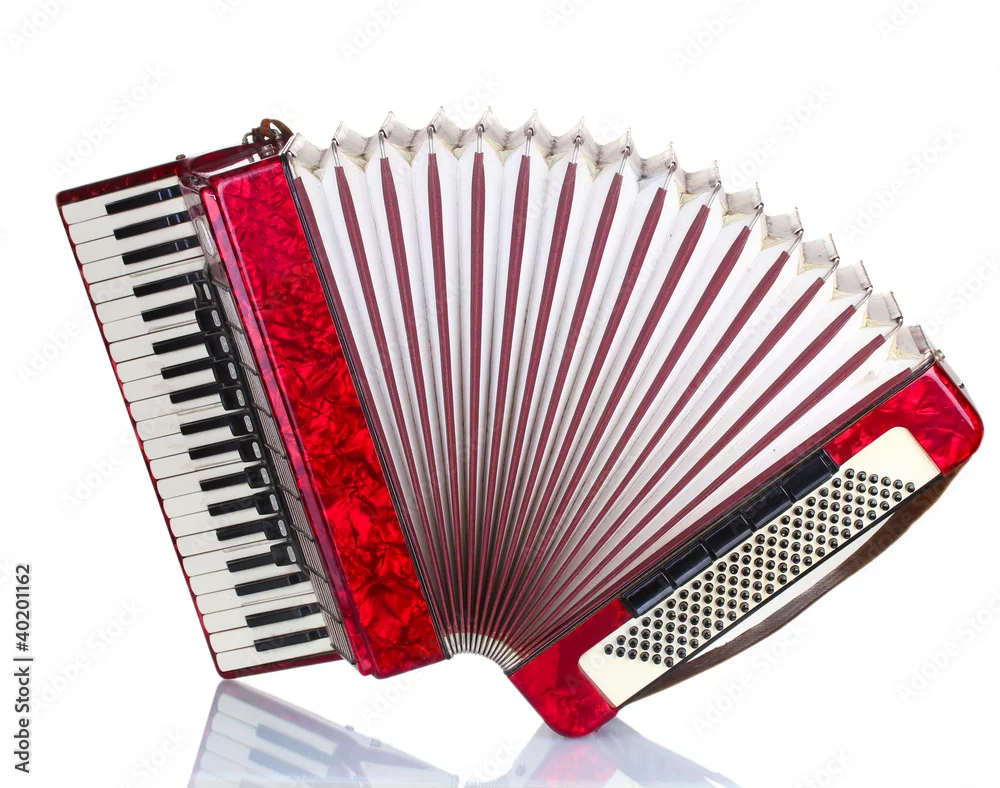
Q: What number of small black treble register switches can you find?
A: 11